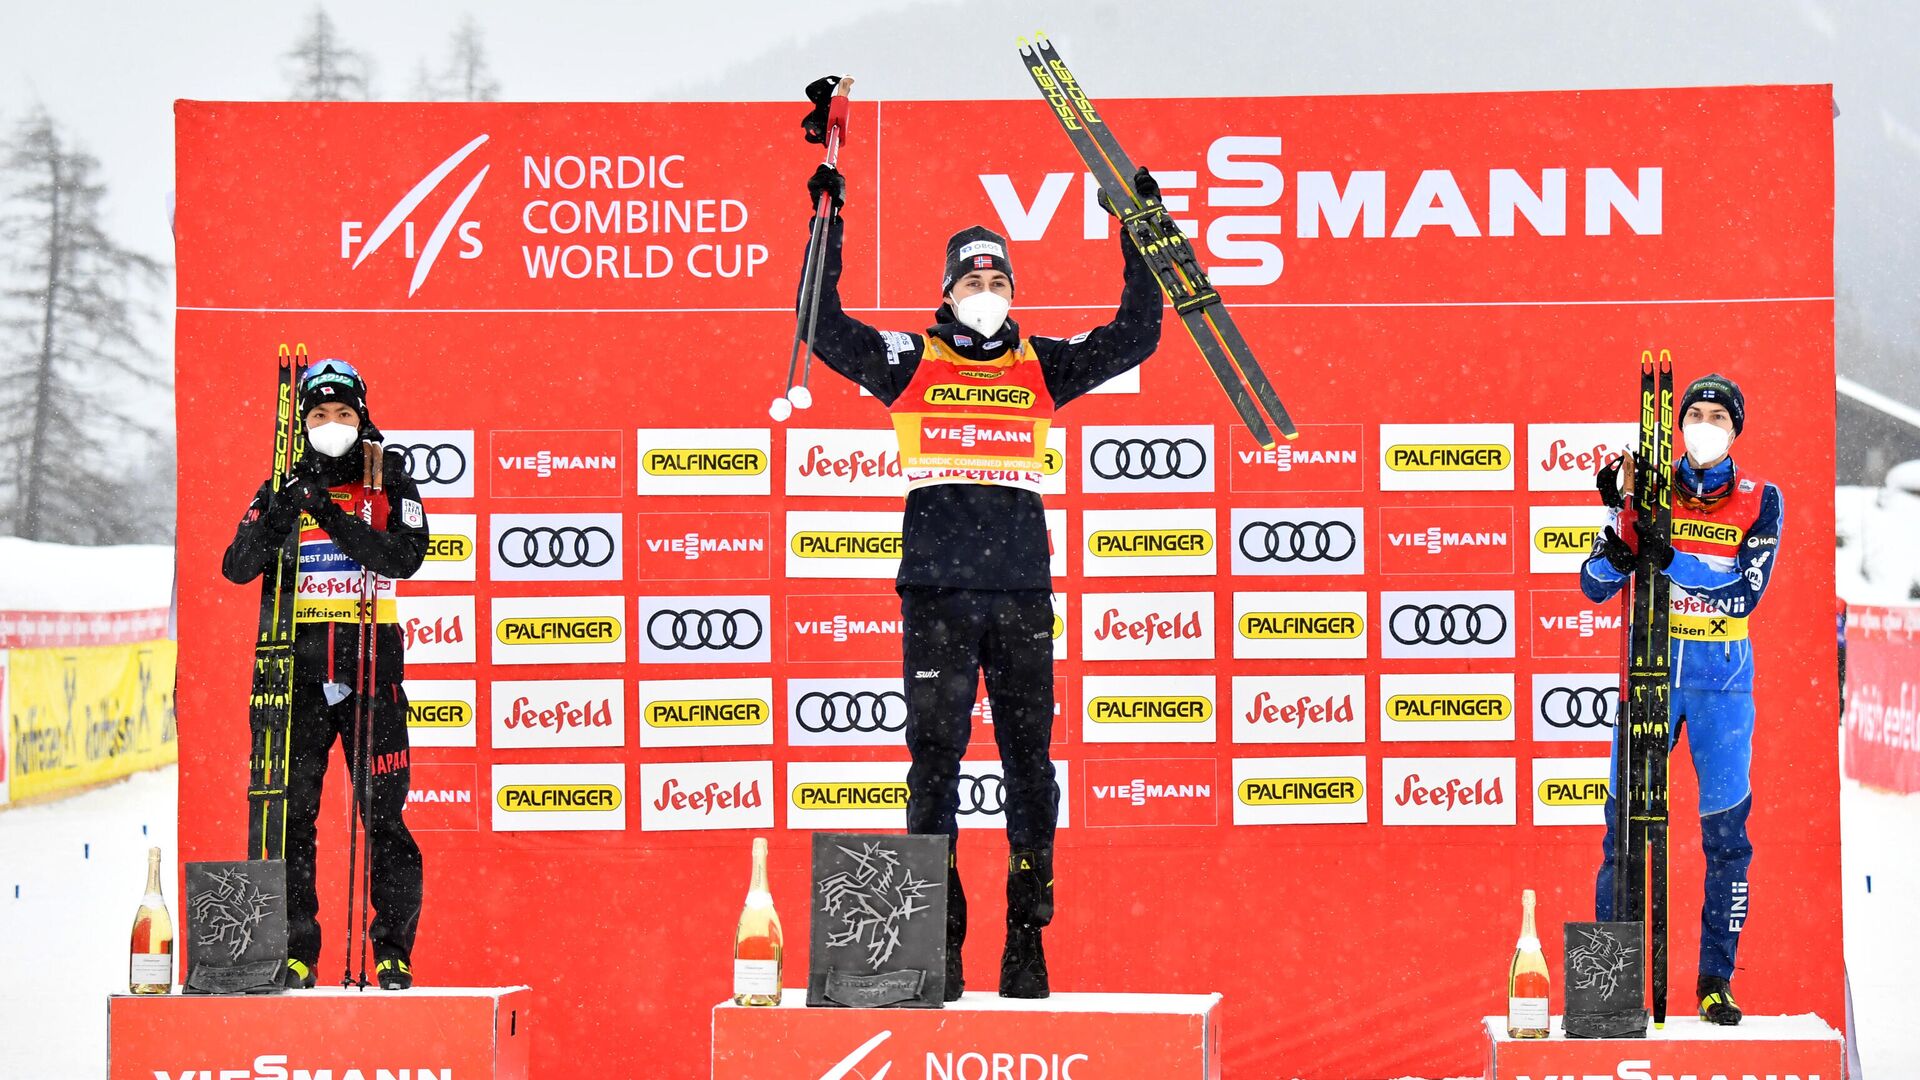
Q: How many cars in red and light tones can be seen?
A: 0